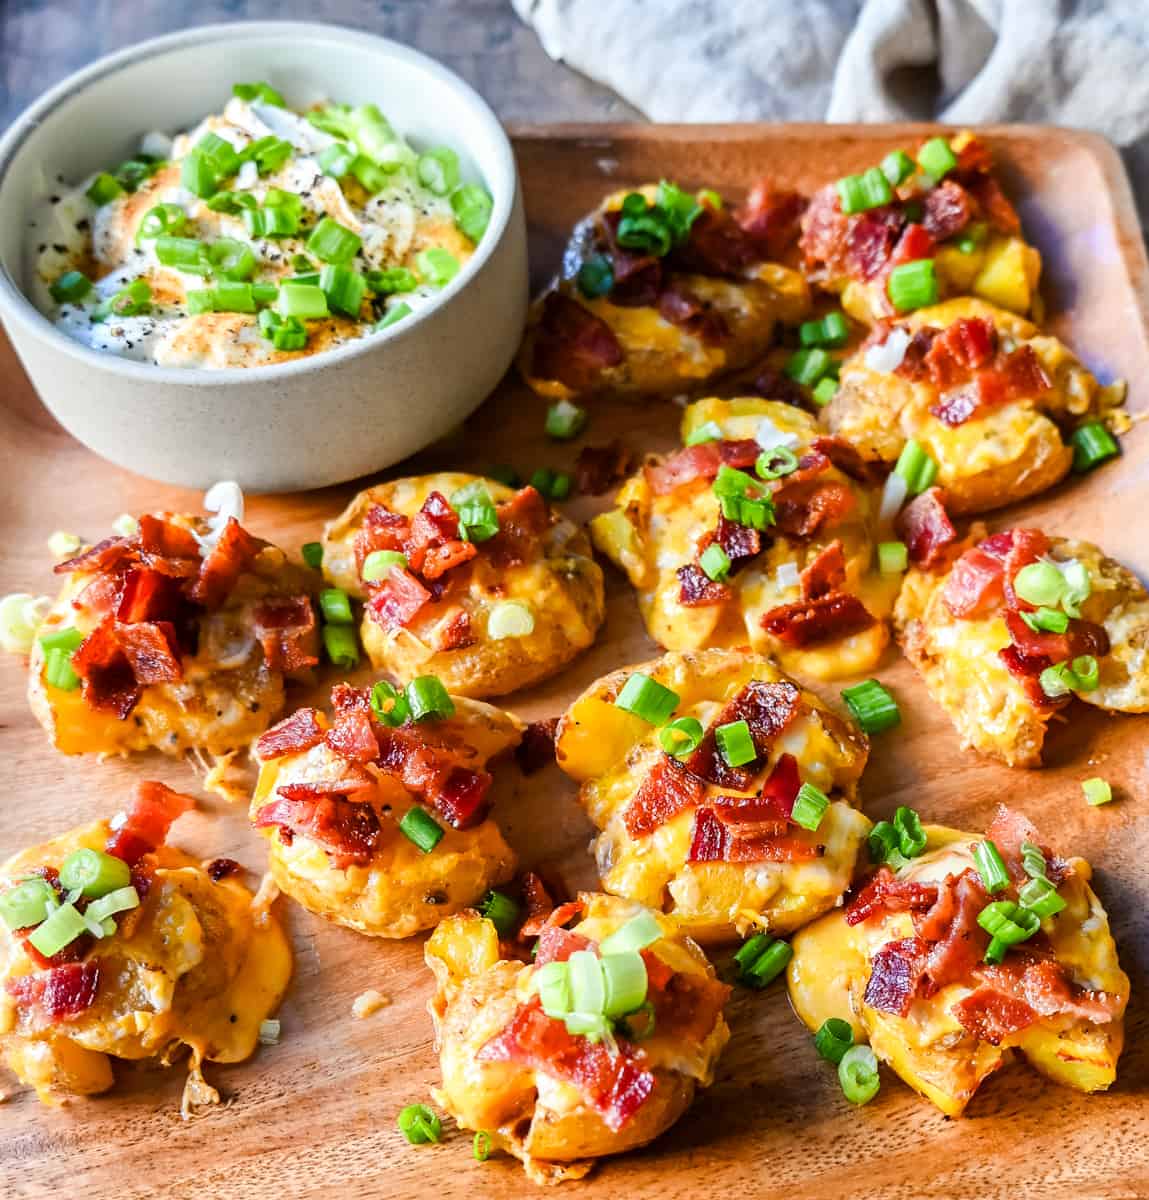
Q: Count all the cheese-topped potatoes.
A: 12